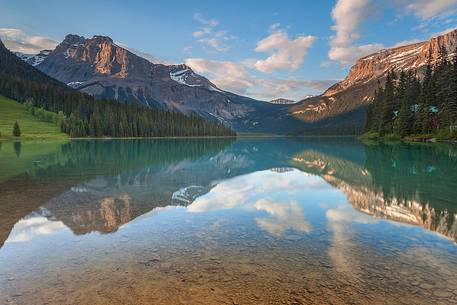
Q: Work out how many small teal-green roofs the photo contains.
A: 3